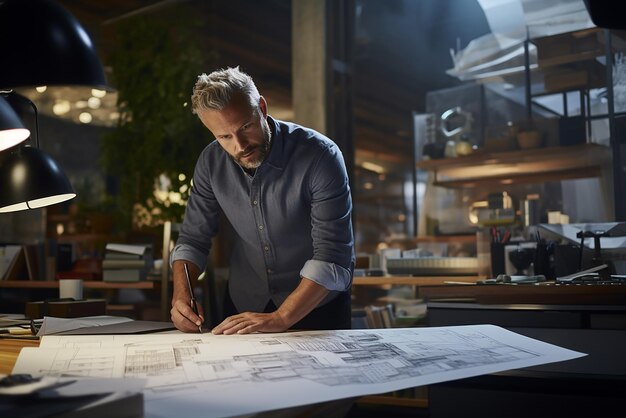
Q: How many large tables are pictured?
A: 1